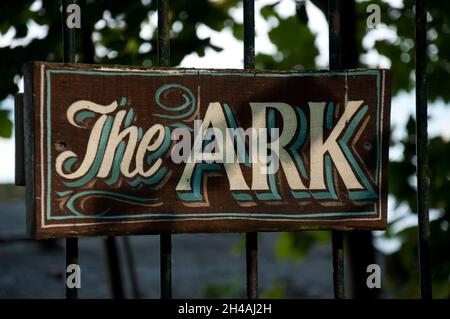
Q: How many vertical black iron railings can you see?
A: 5